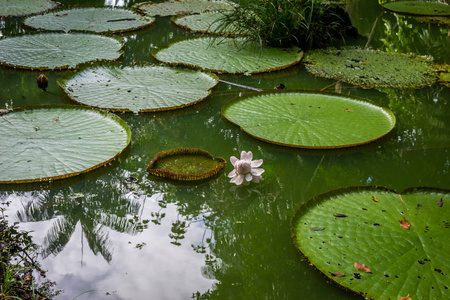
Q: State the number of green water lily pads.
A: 13